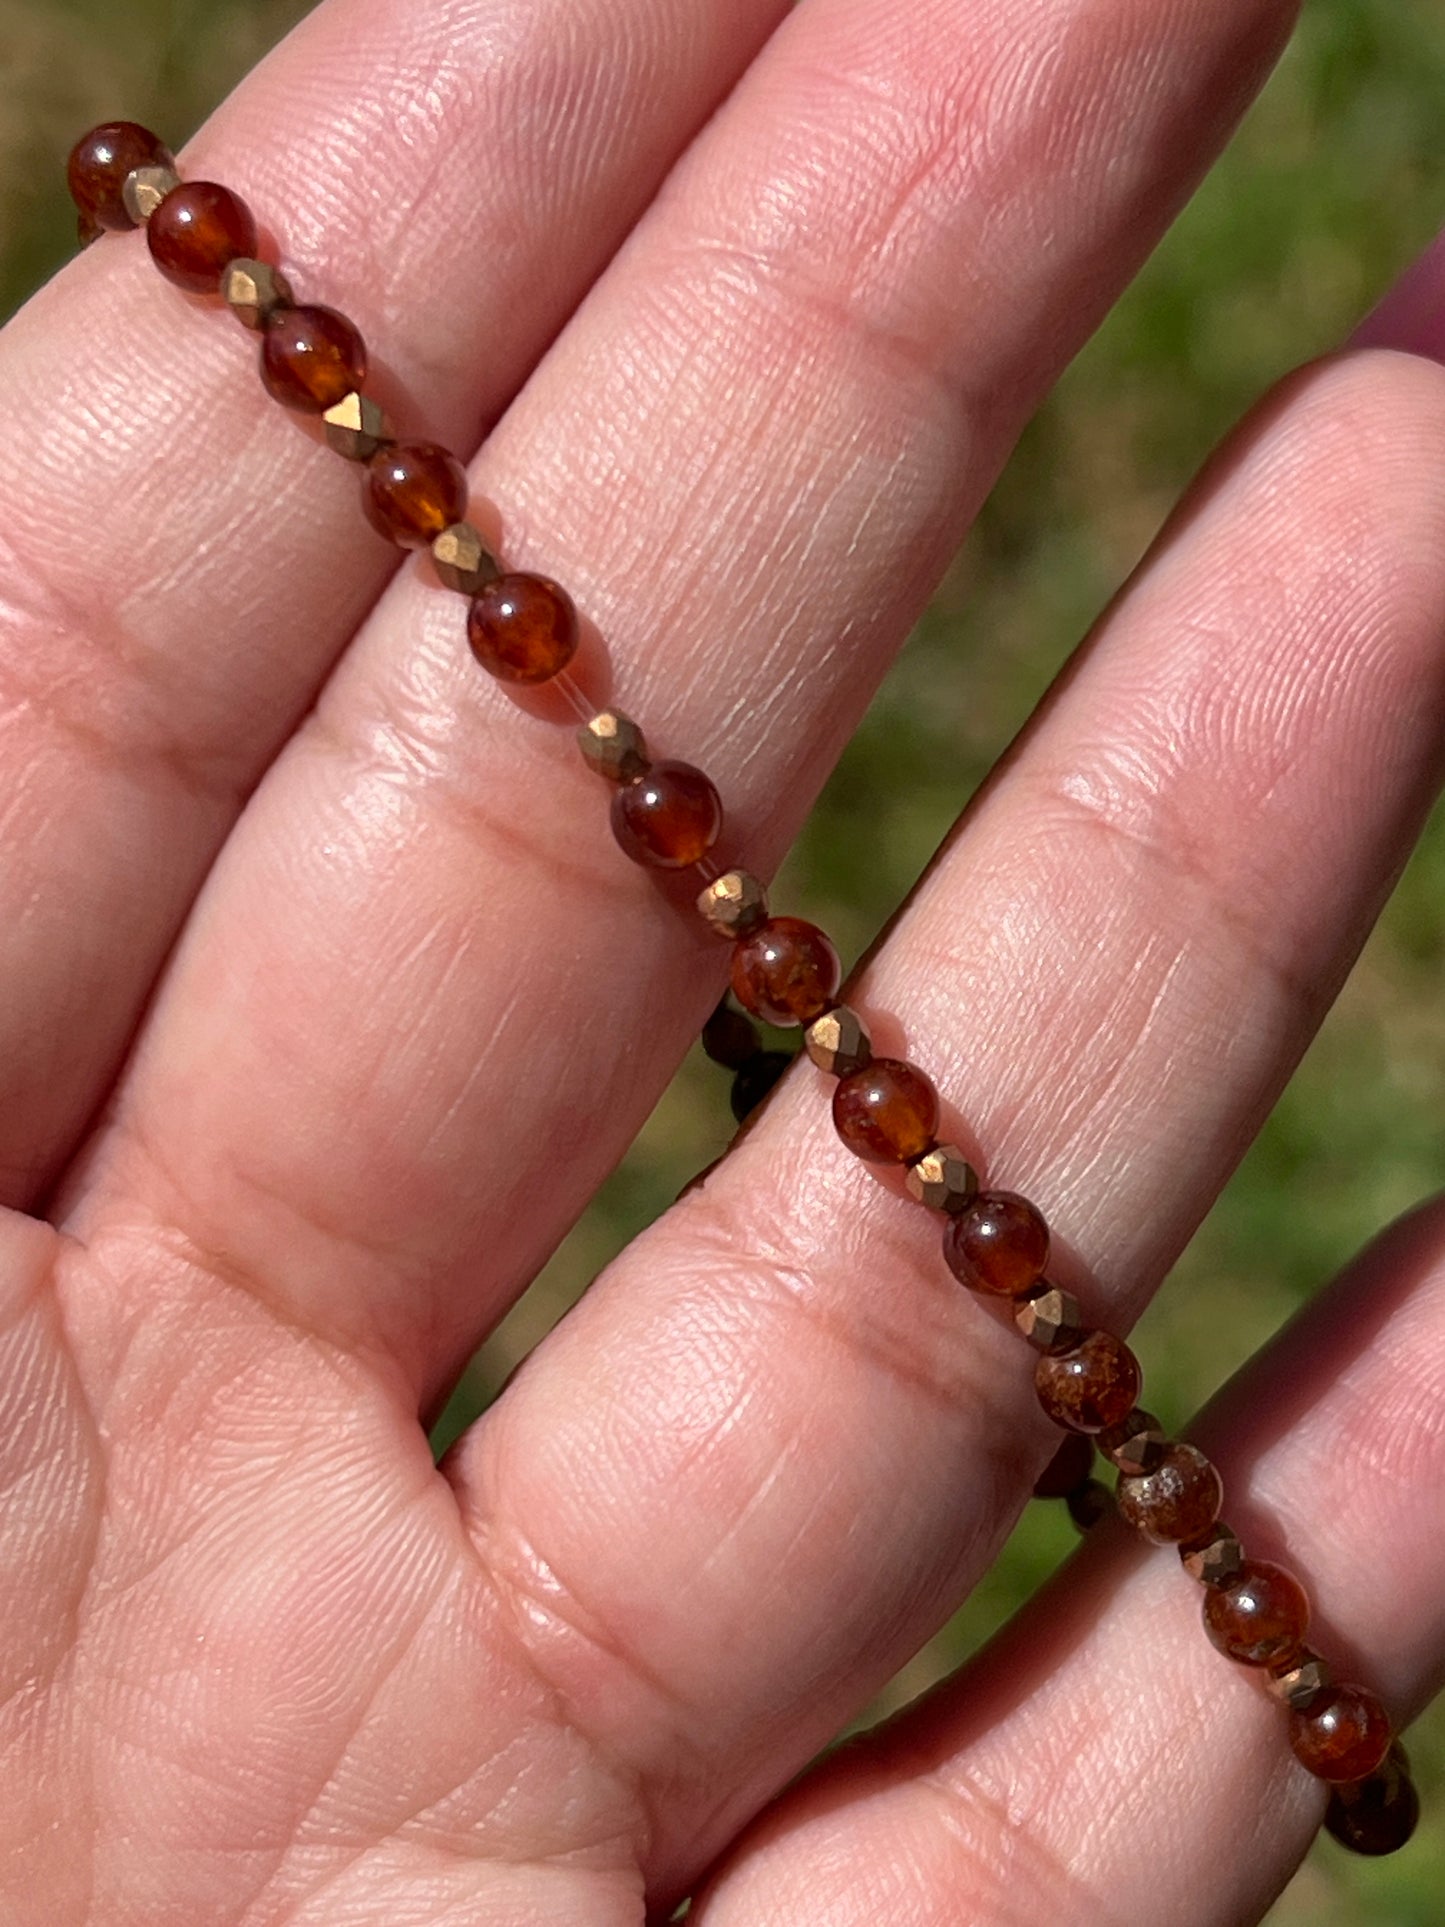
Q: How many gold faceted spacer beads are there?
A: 12